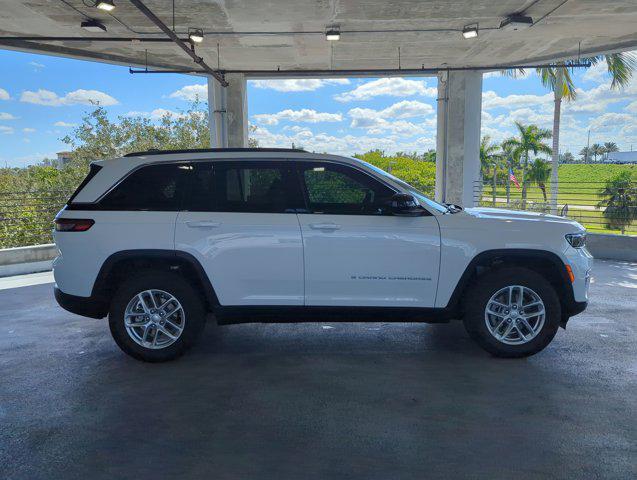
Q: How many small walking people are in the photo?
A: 0